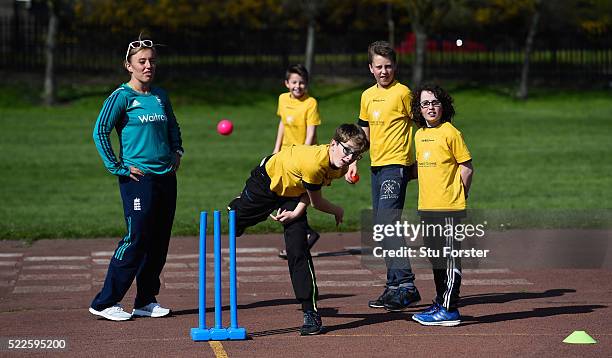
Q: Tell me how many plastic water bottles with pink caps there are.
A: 0